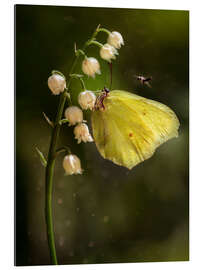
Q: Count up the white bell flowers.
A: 8